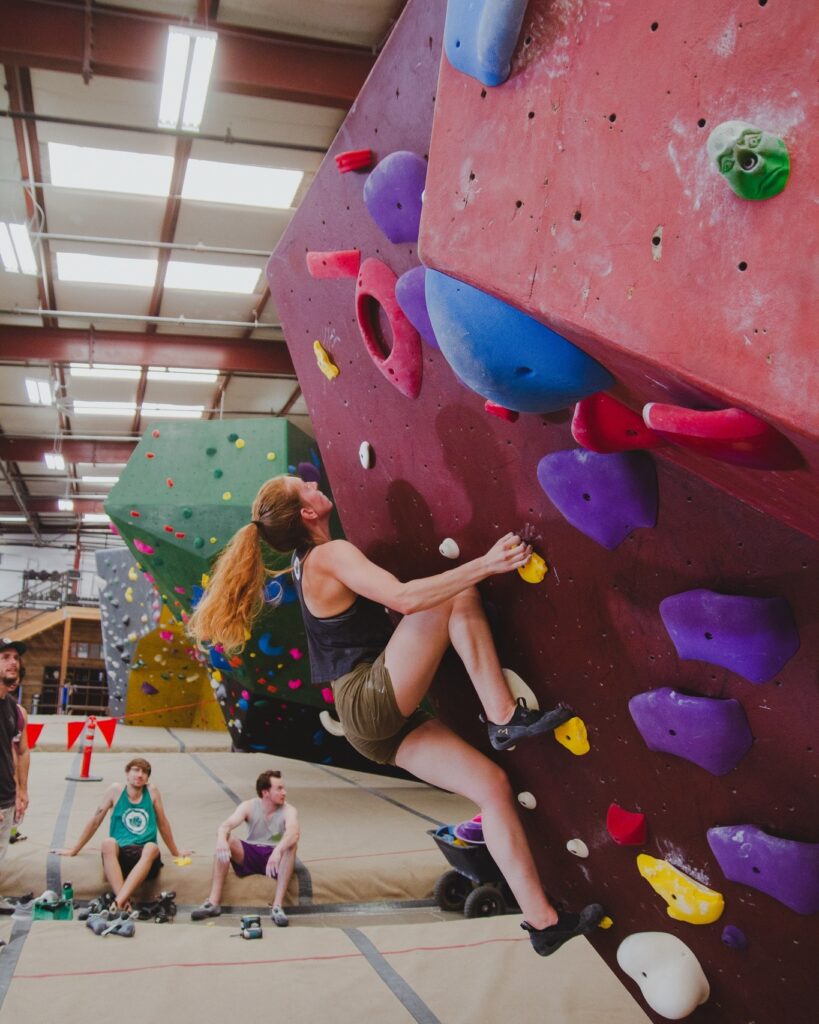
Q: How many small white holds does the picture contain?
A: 4